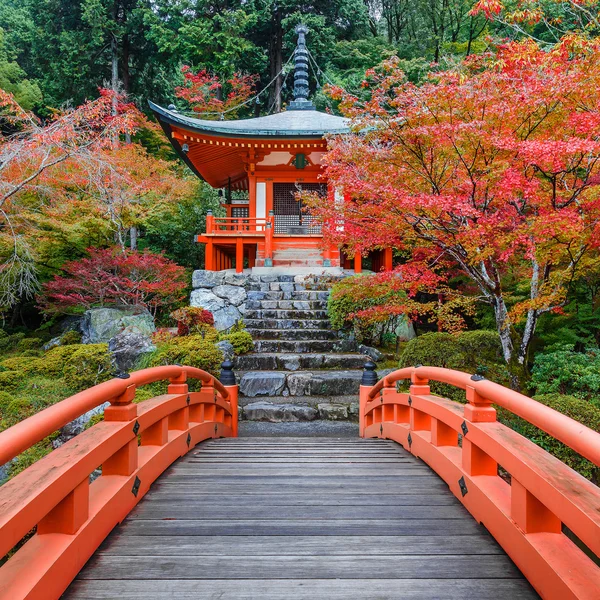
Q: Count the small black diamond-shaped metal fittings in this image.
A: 12